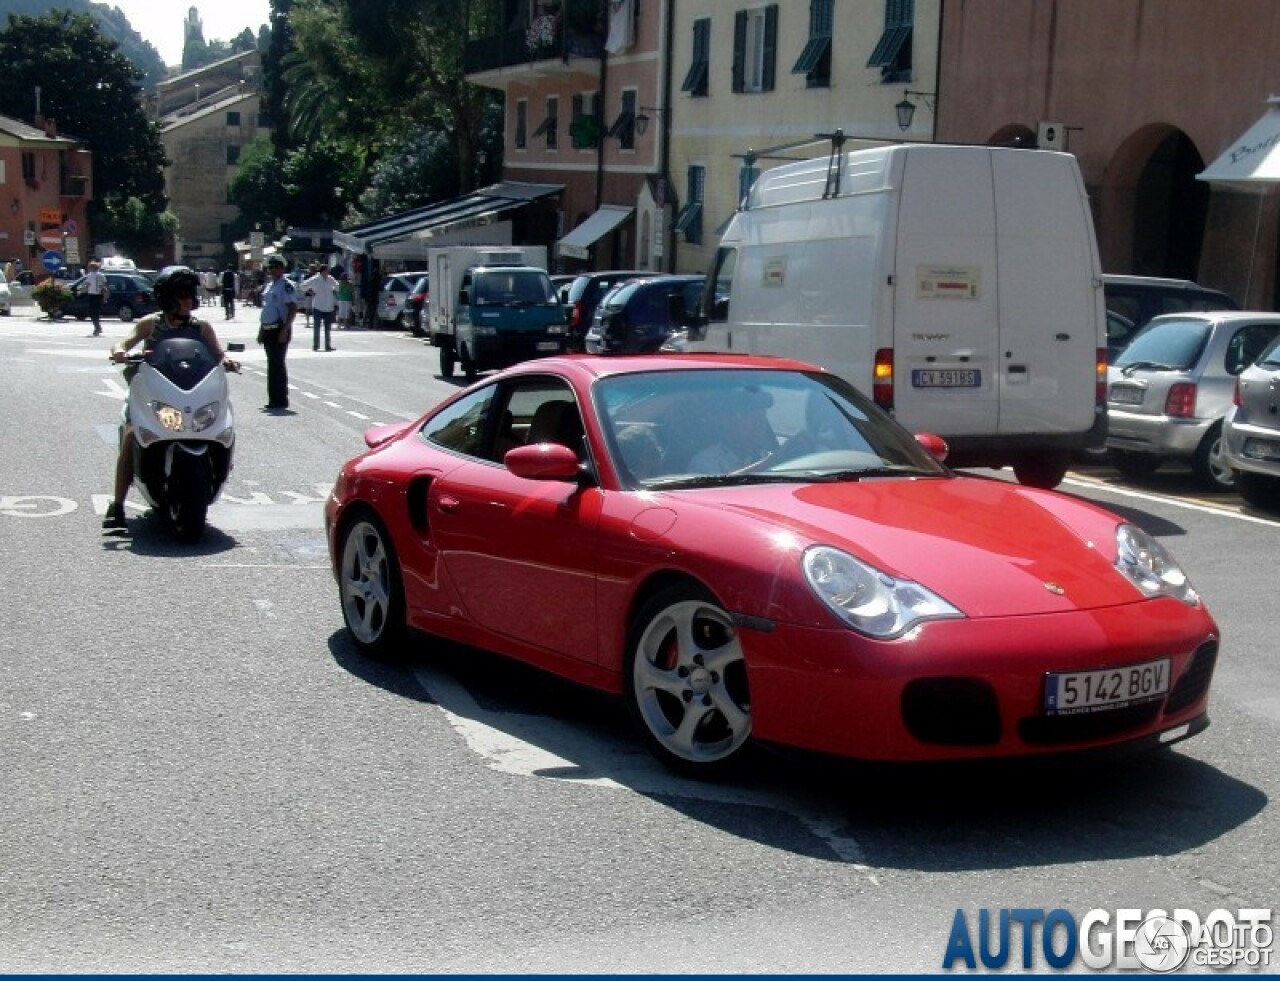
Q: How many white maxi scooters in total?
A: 1